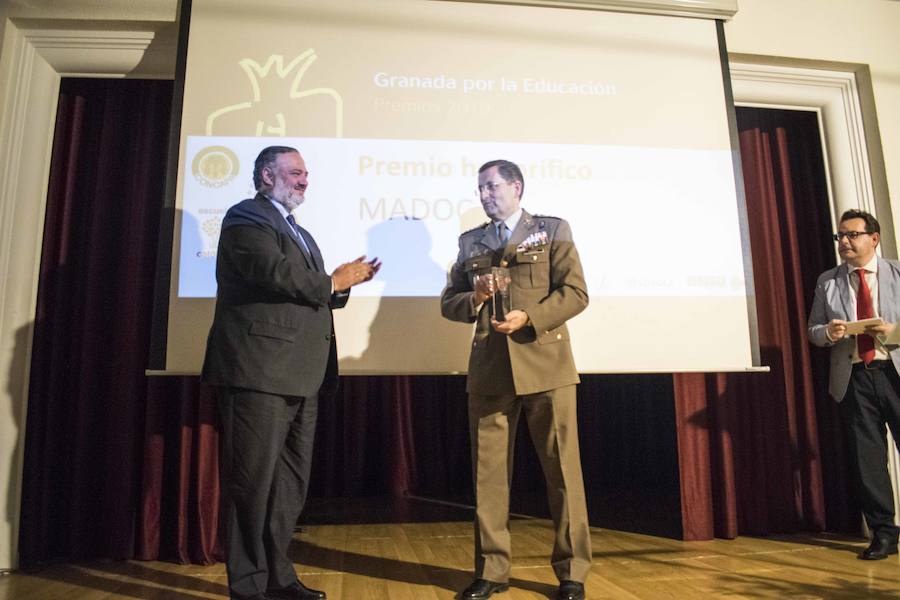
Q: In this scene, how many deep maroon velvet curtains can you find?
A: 2